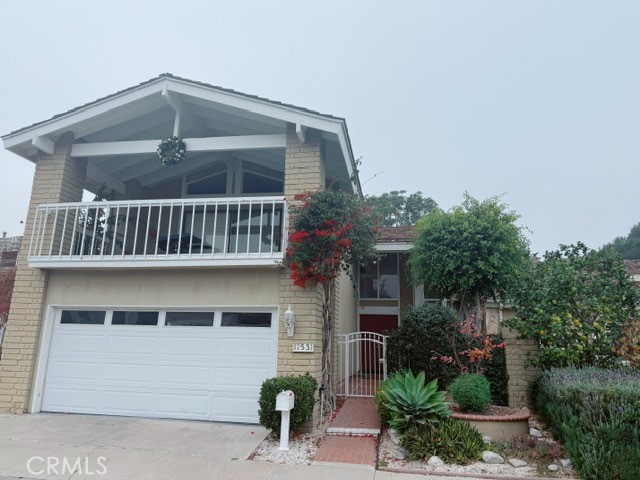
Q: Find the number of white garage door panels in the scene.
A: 12